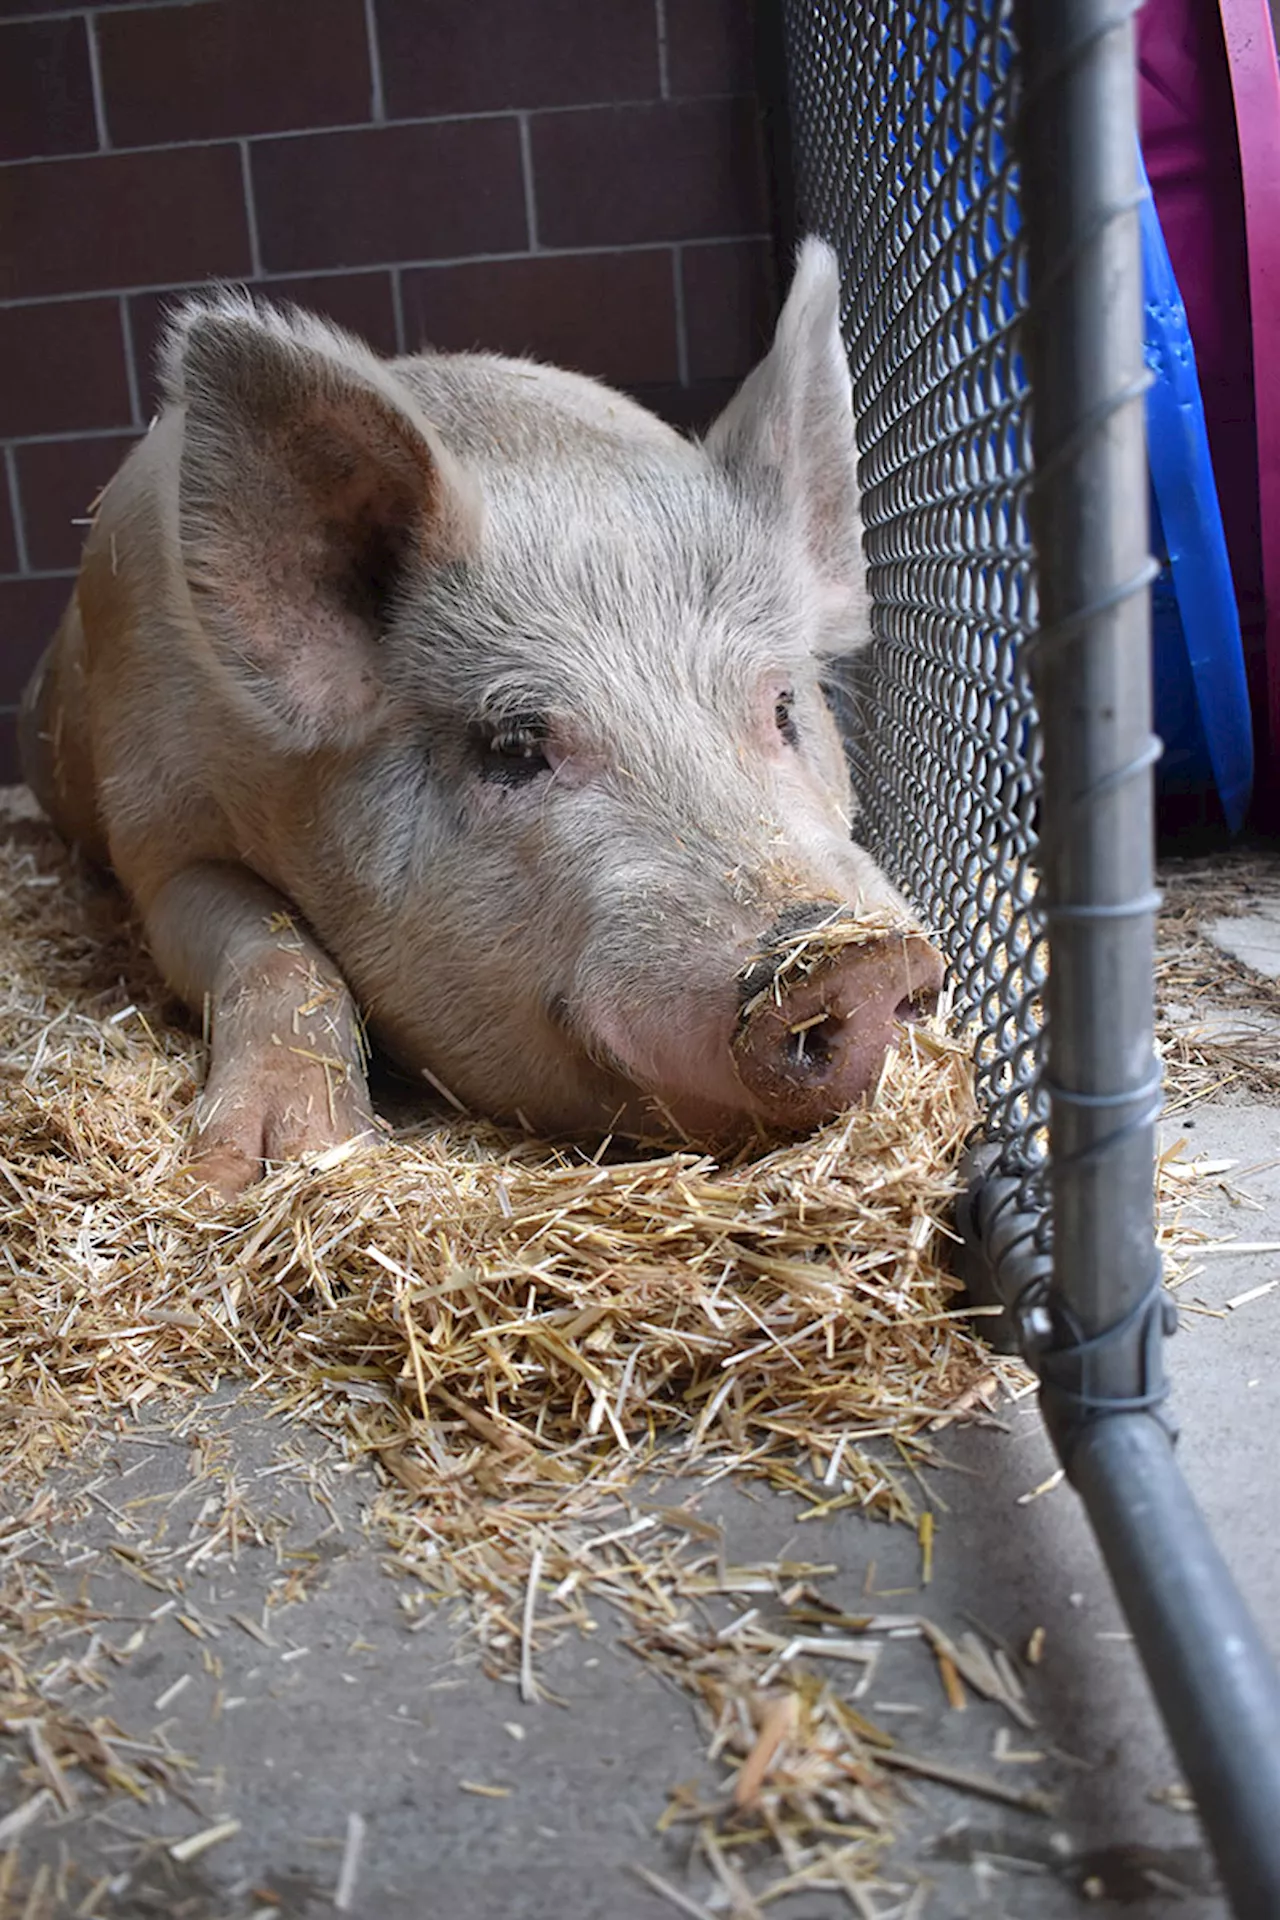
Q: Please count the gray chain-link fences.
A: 1